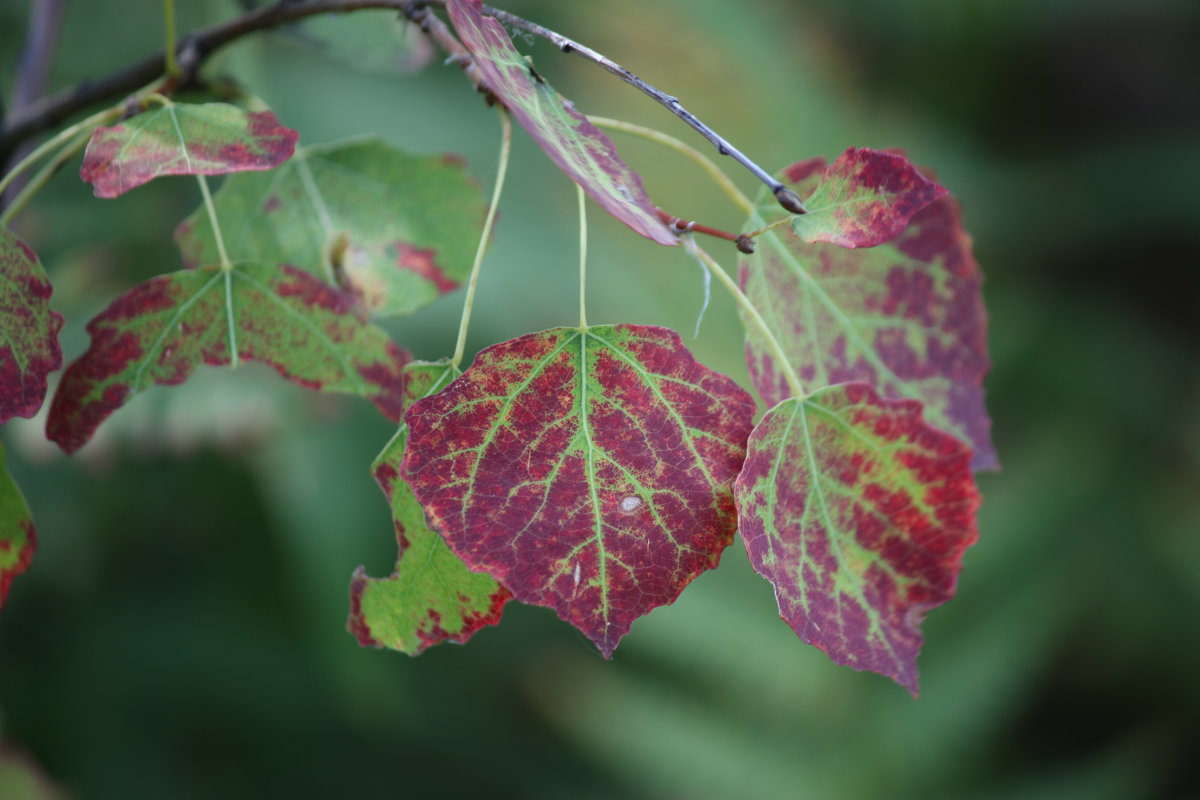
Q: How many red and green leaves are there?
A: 11